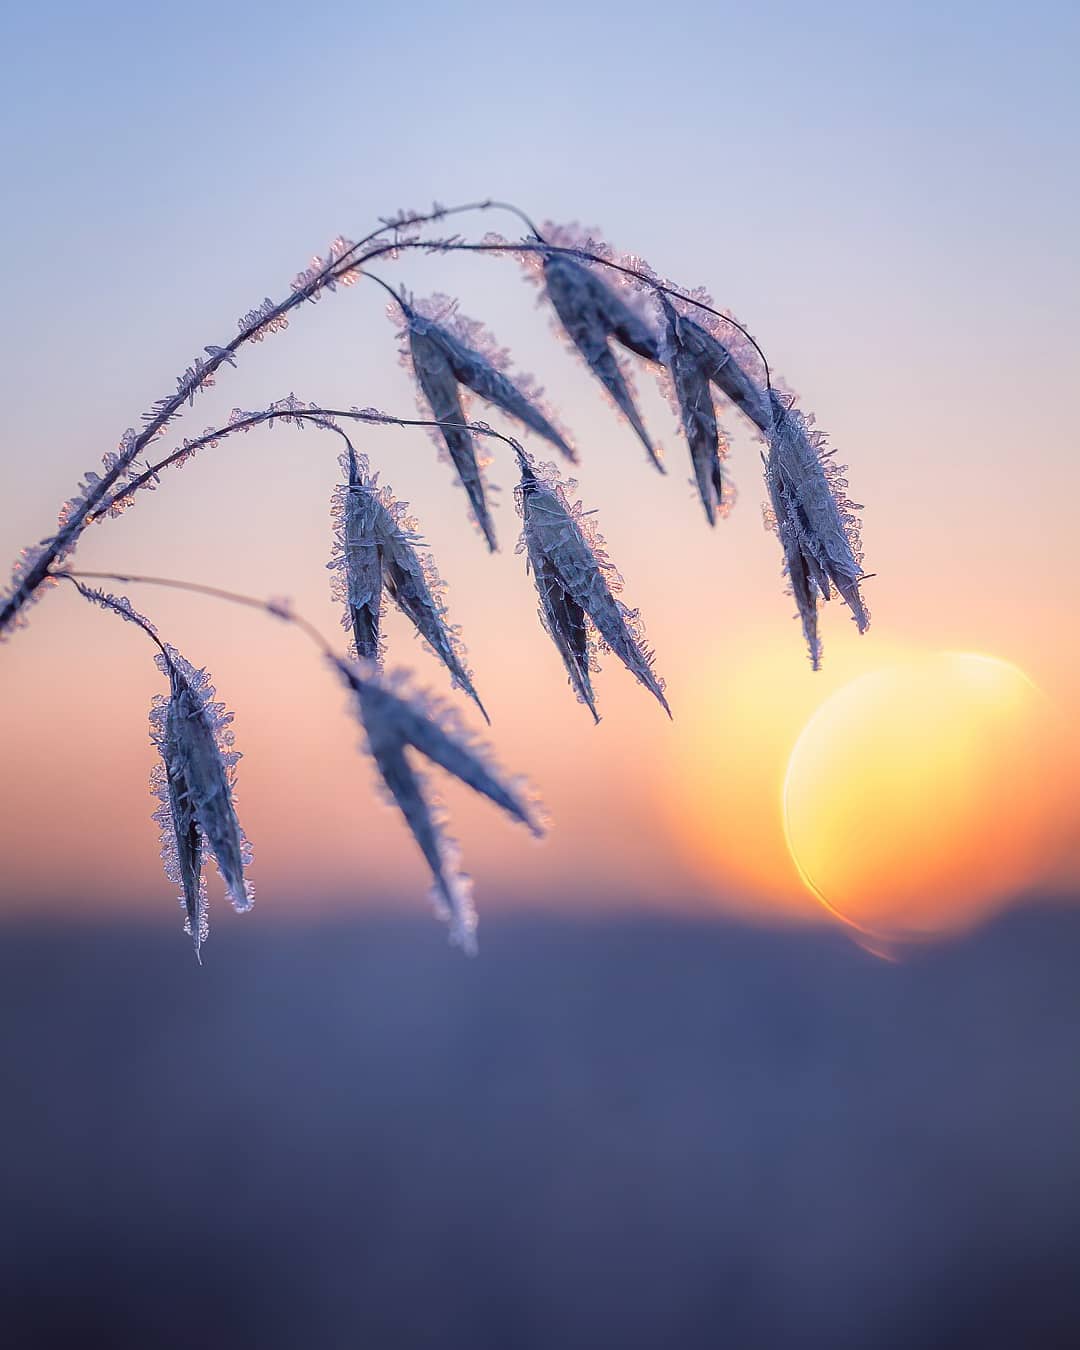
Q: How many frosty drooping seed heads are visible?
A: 8